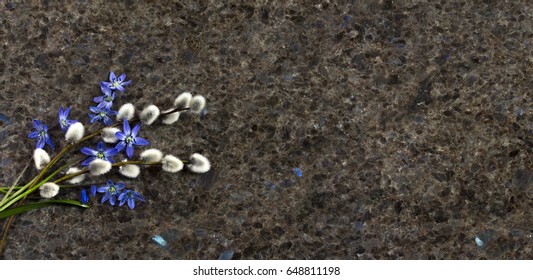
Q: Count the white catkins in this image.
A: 15